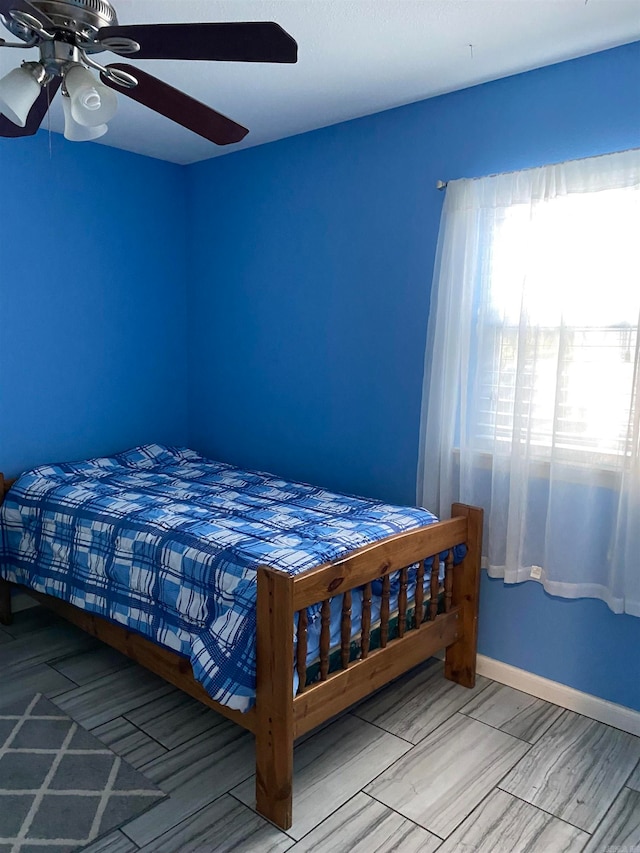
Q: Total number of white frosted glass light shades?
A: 3